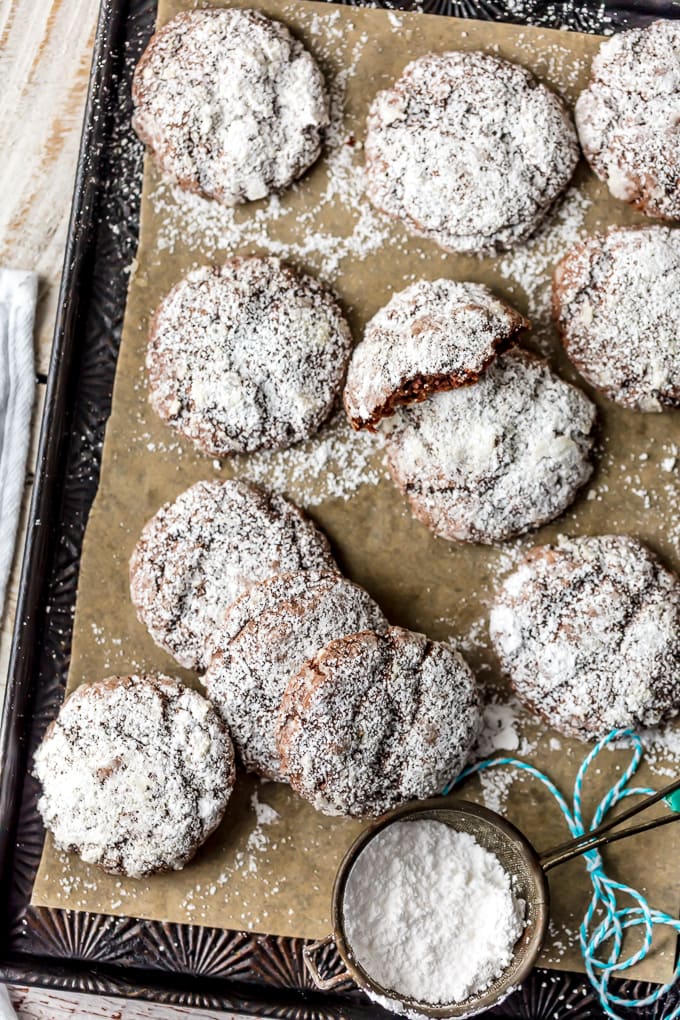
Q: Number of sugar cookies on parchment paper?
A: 12